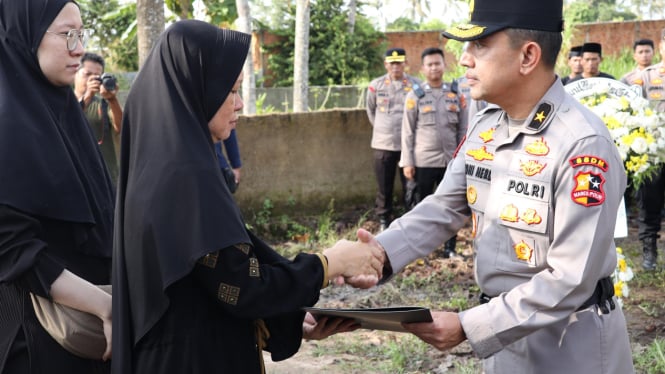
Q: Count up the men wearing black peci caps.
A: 2